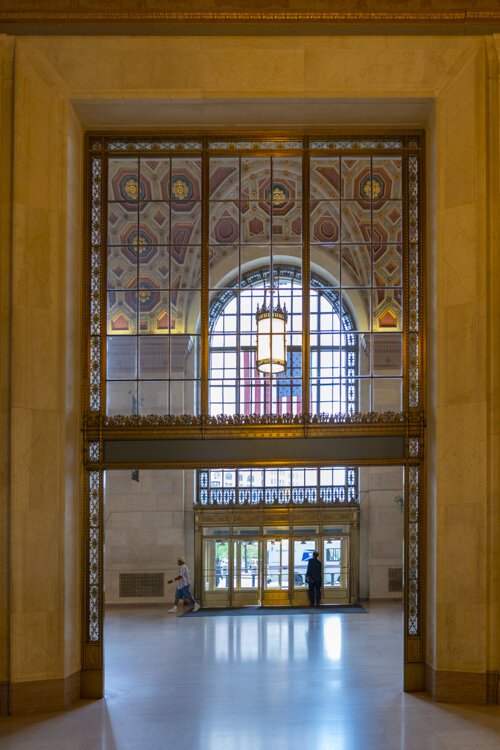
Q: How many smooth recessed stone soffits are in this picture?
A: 1